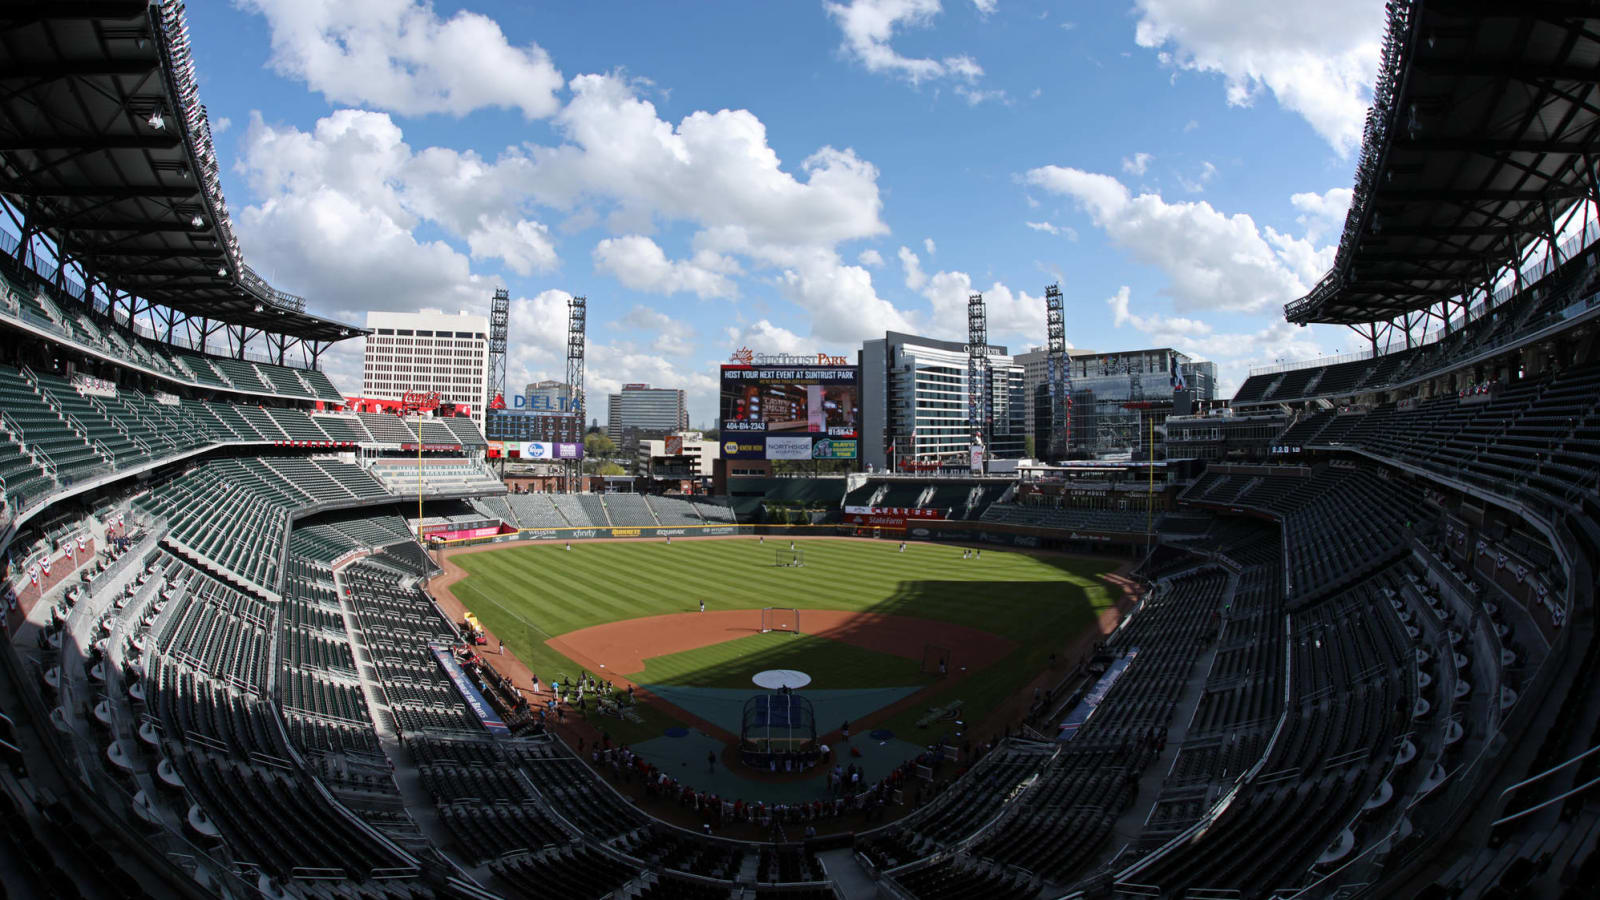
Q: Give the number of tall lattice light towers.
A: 4